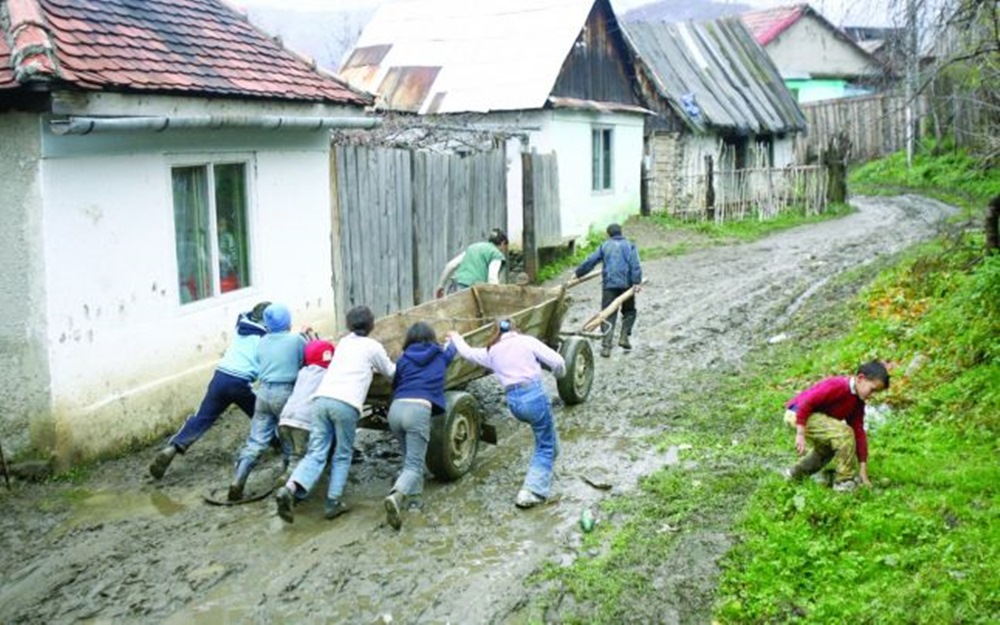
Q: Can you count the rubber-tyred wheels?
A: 2